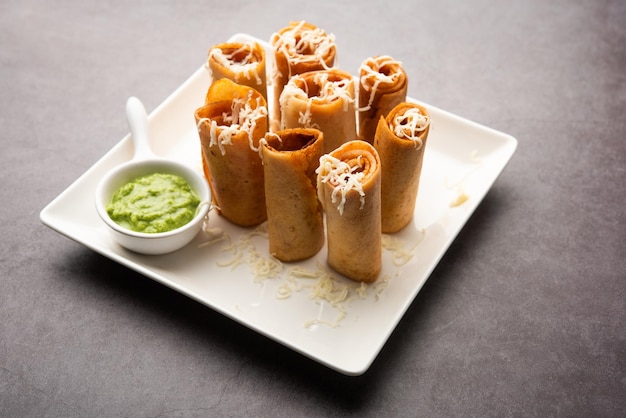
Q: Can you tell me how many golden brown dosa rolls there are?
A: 8